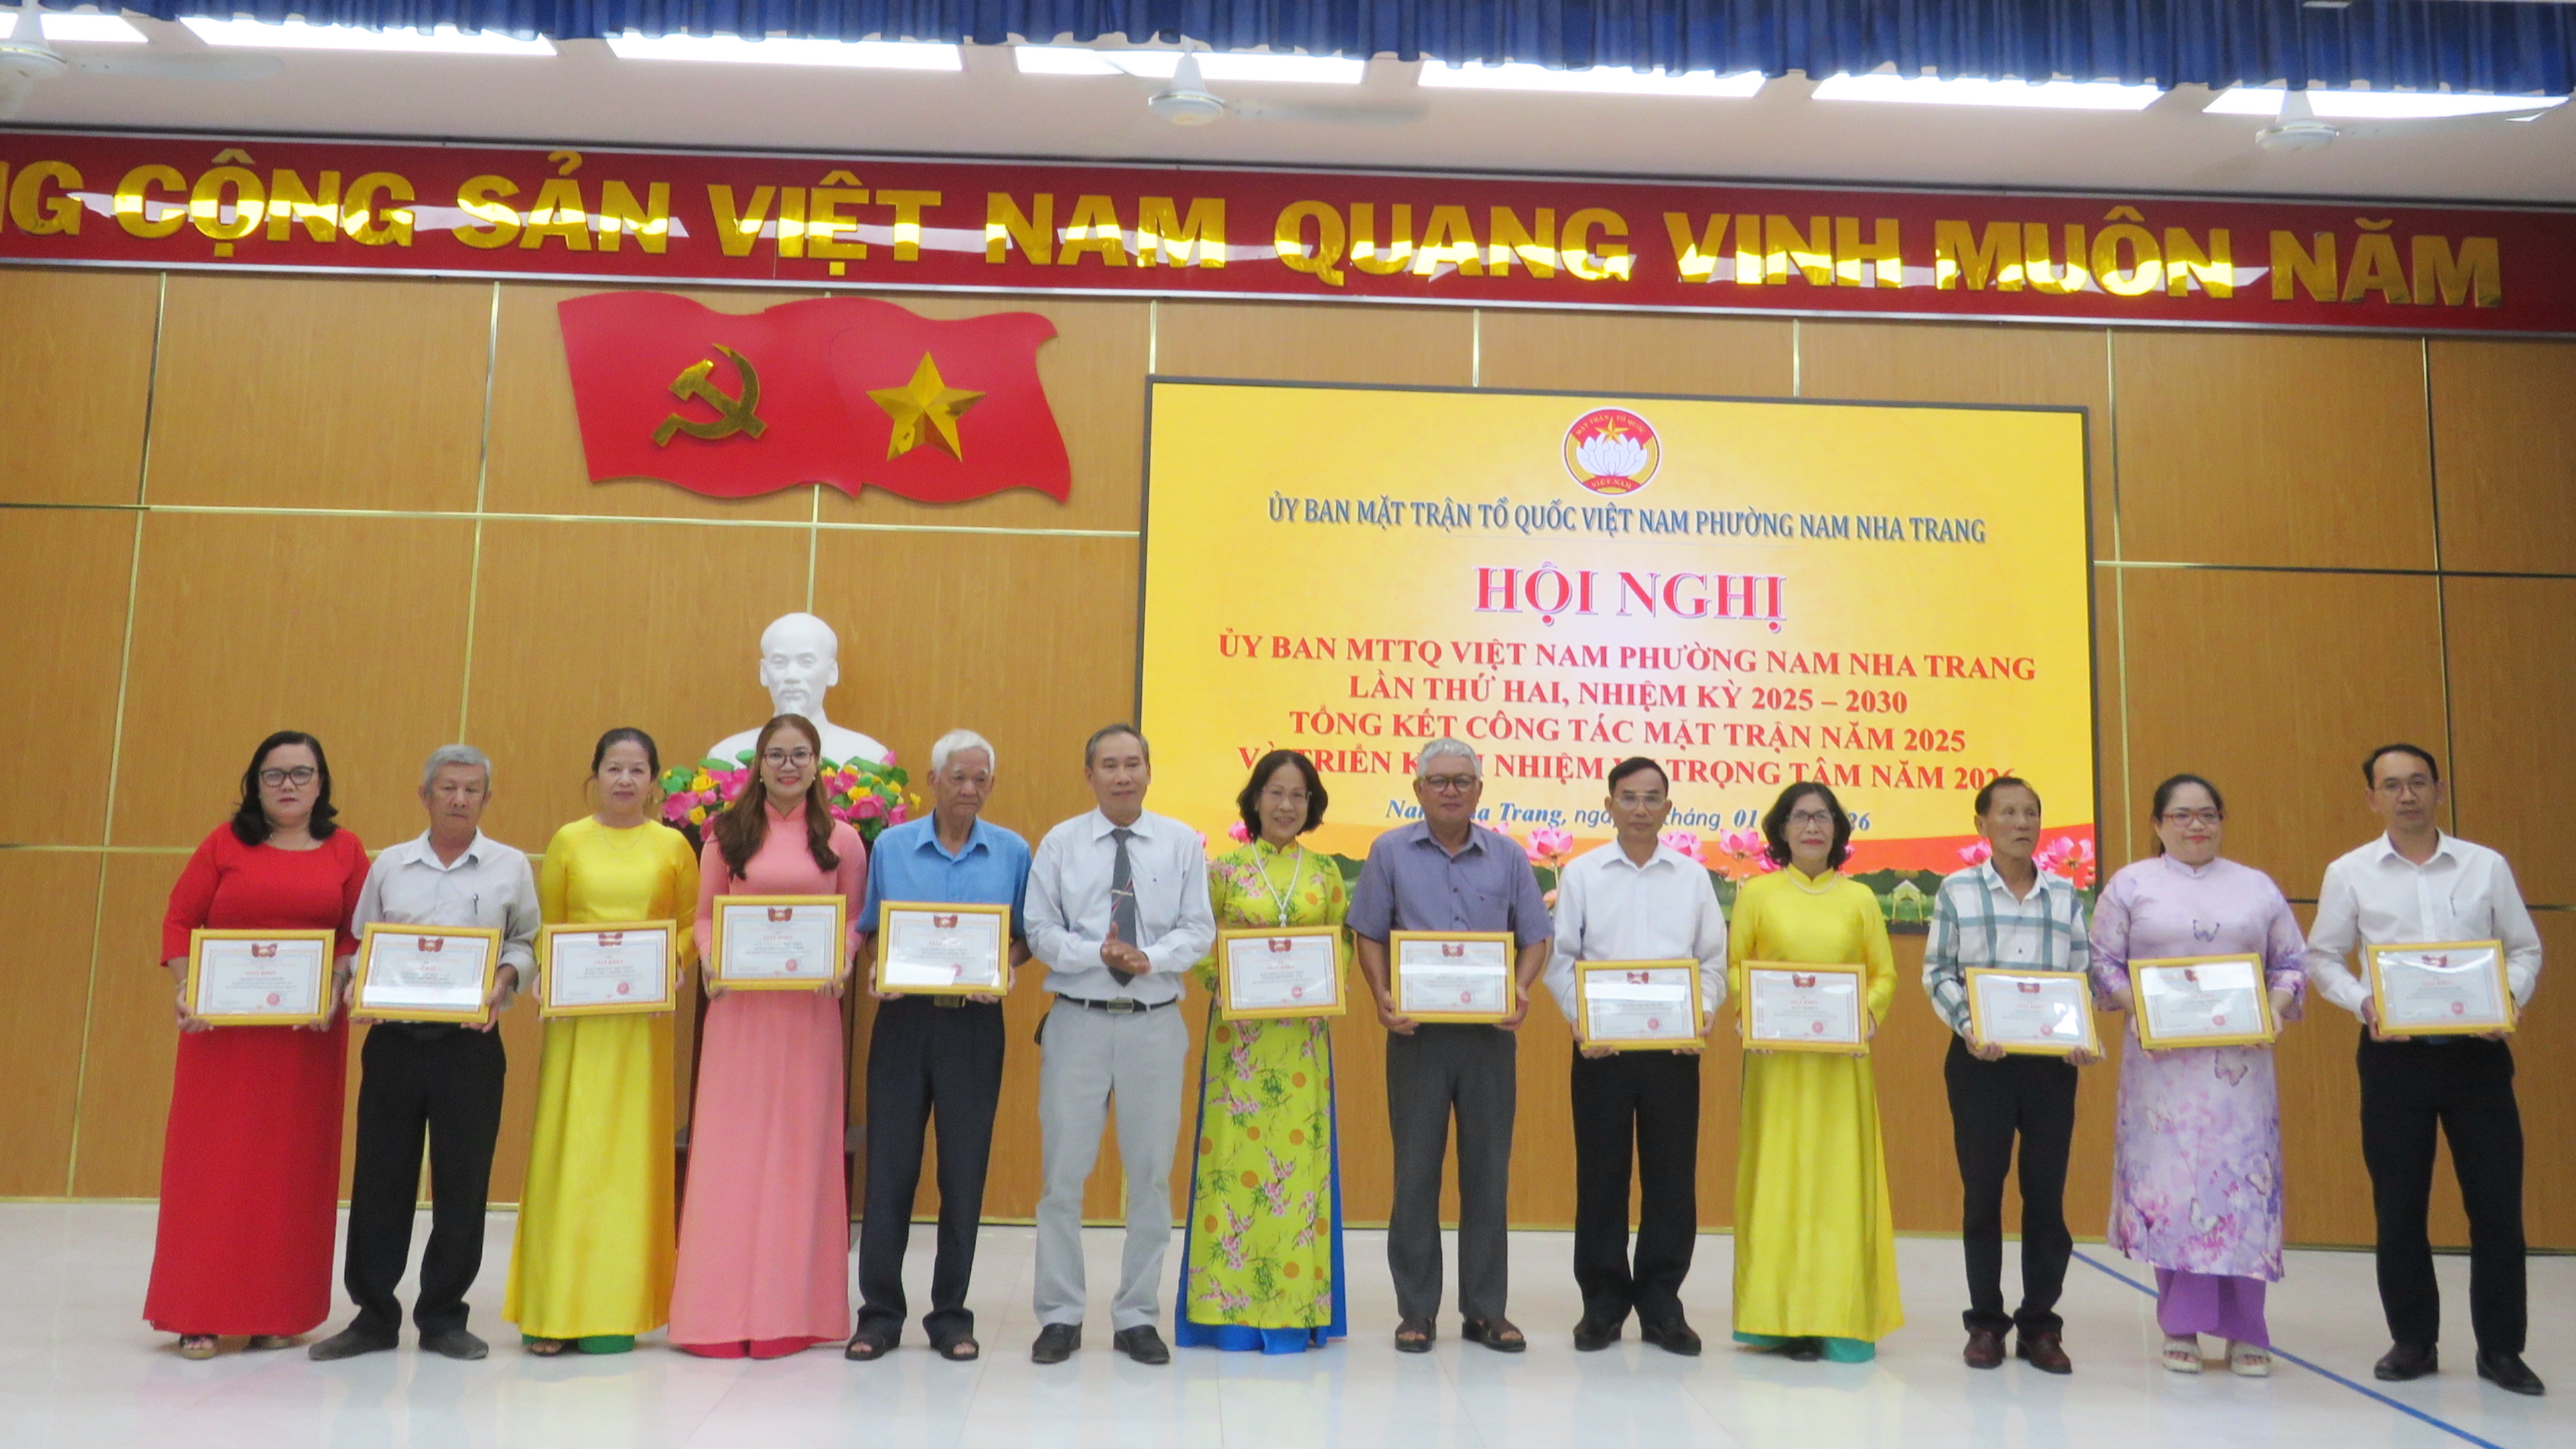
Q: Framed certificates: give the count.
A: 12